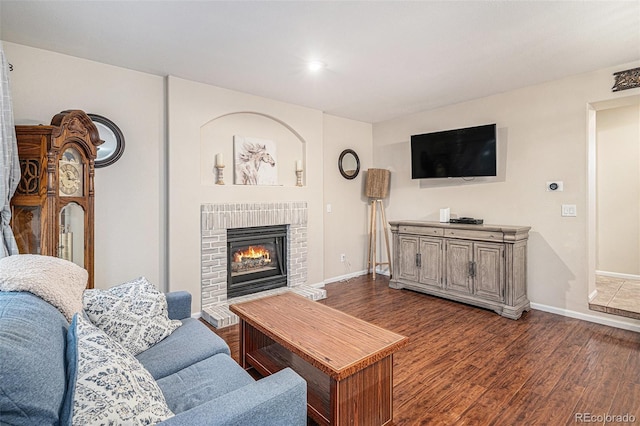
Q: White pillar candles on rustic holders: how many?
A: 2